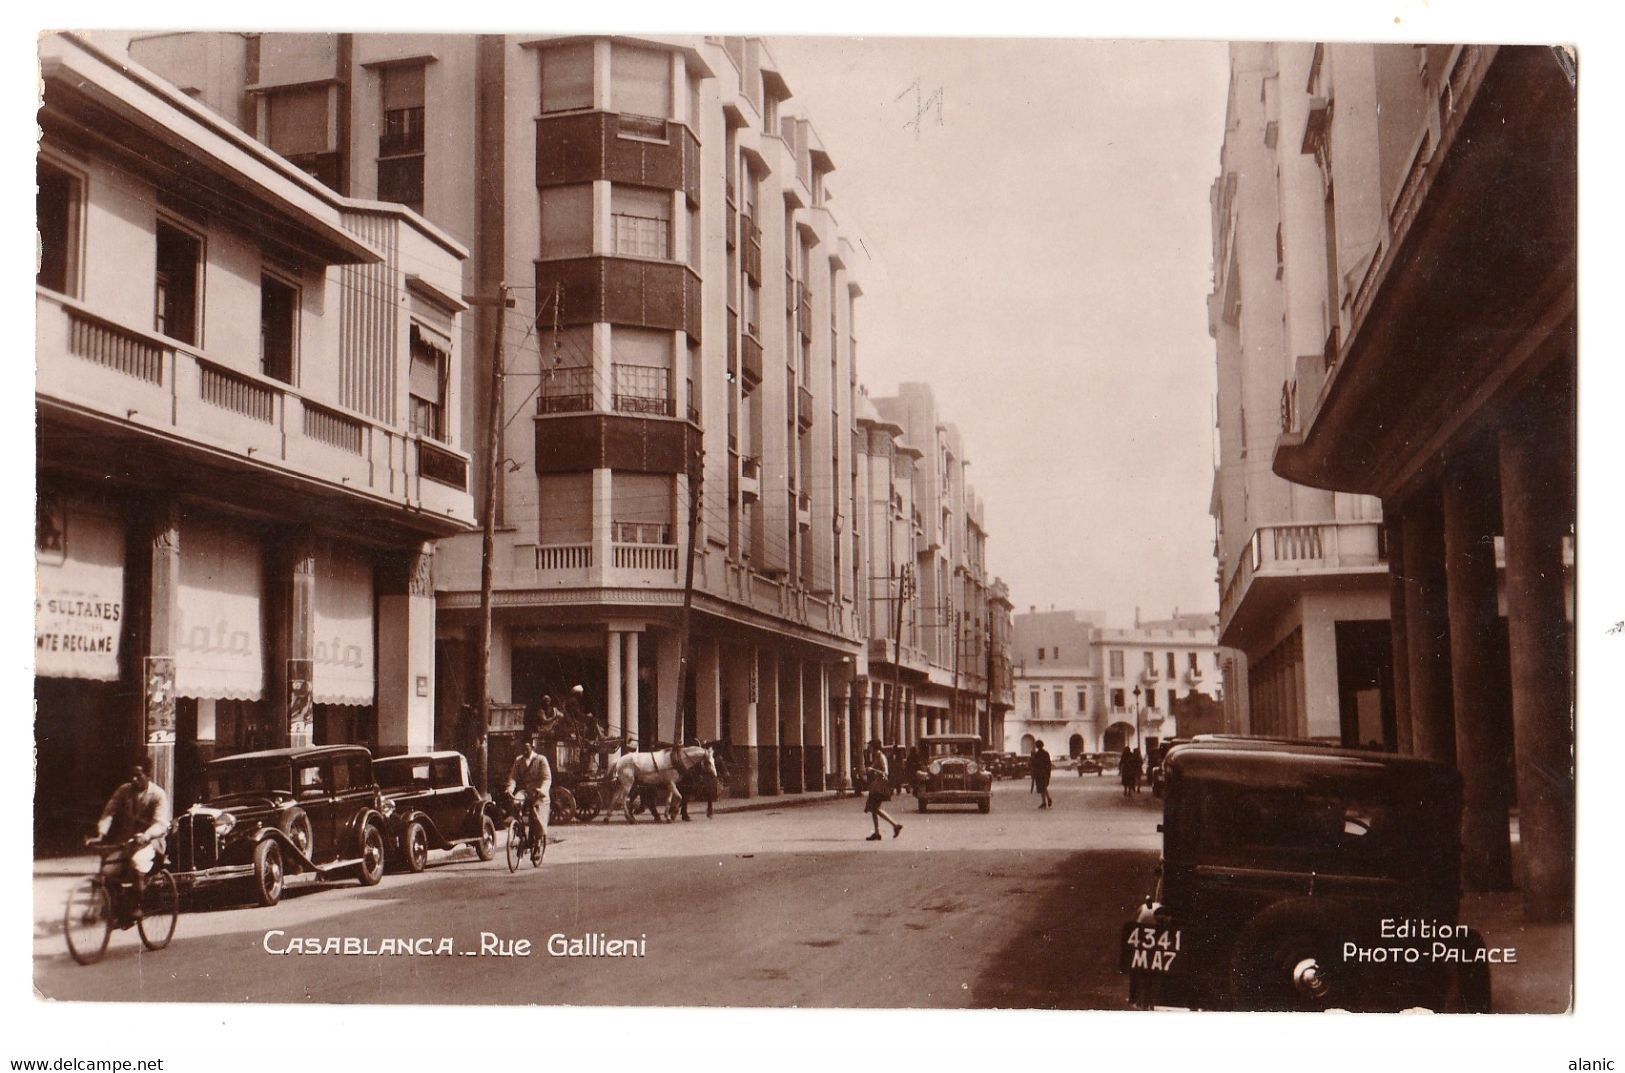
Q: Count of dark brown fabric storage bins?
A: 0